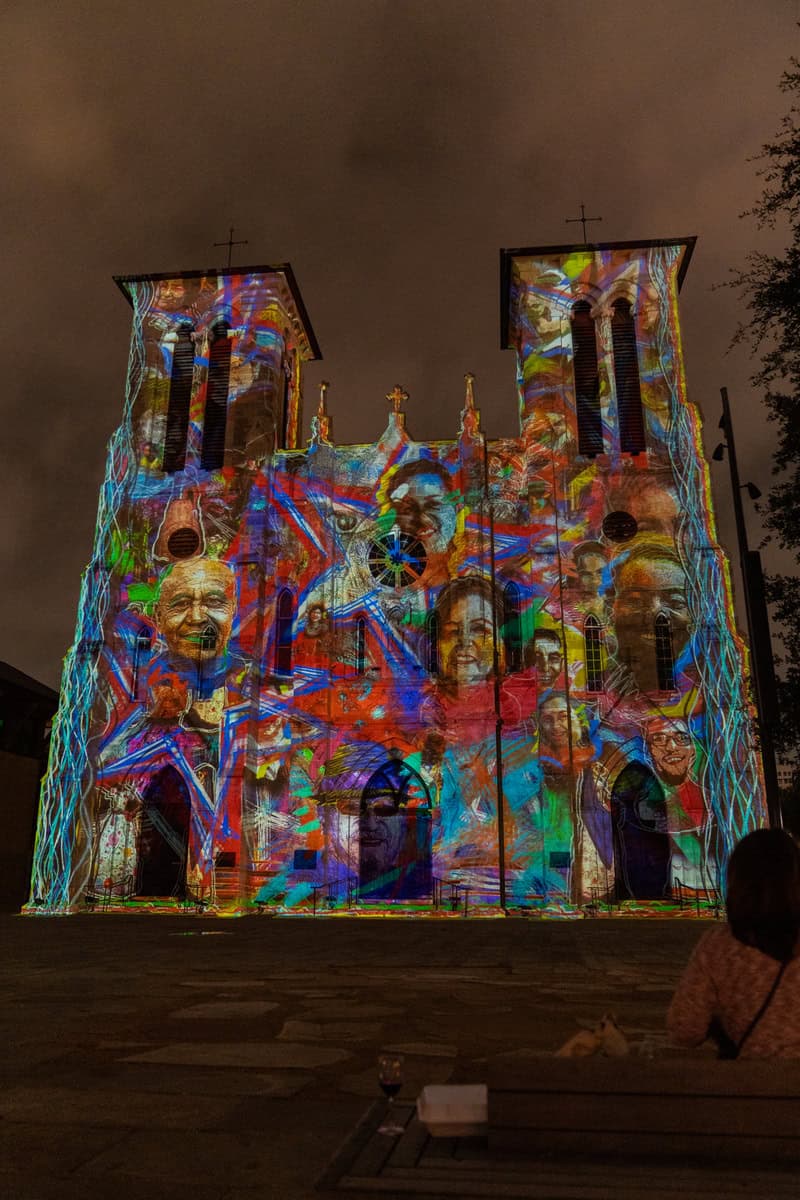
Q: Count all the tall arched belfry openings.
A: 4